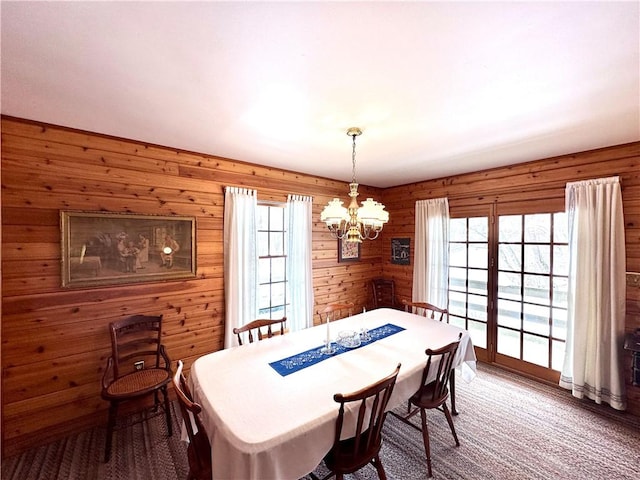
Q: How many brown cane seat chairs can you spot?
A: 1